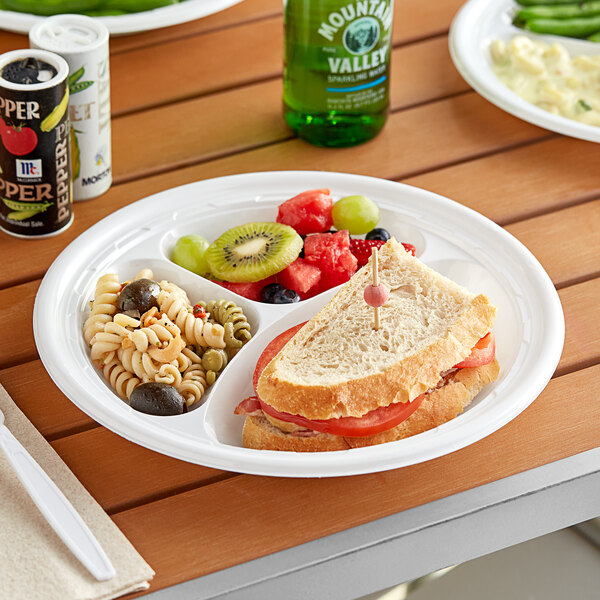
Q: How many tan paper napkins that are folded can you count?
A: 1